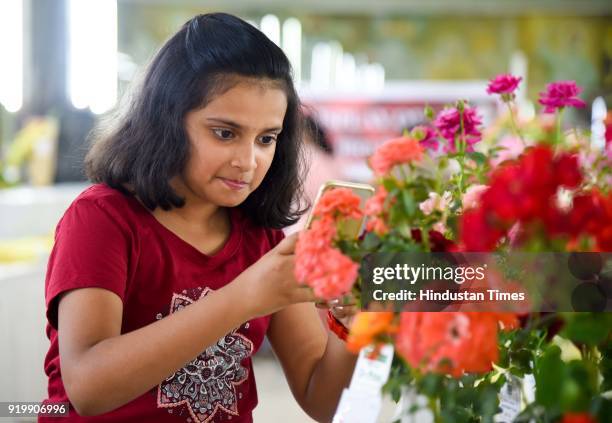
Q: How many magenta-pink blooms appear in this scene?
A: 4